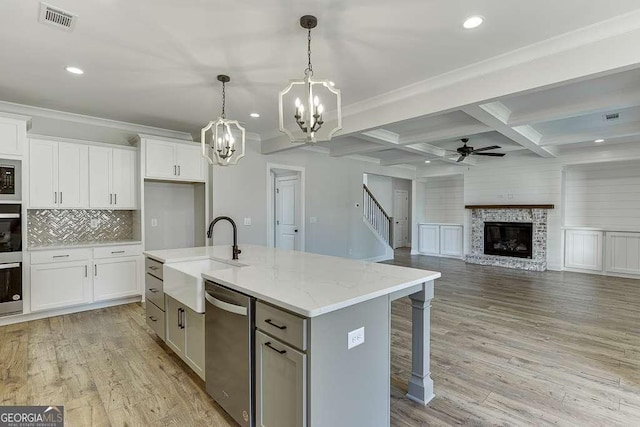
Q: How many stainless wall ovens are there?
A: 2